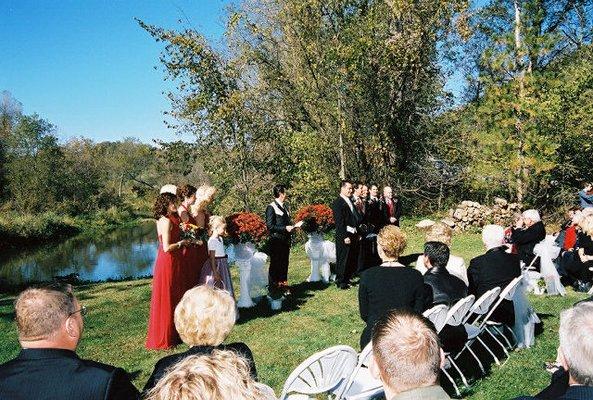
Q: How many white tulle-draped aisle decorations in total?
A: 2